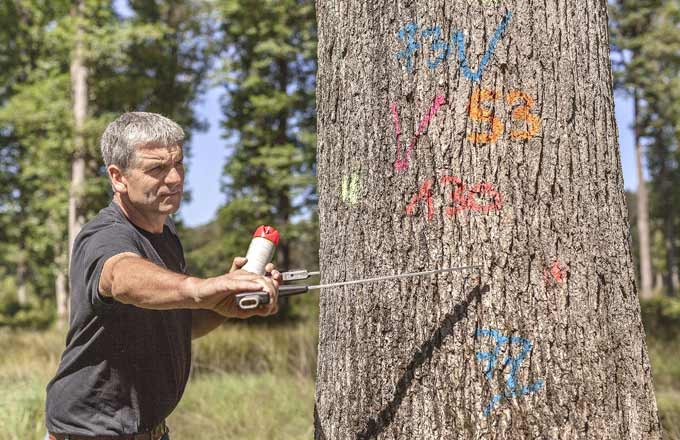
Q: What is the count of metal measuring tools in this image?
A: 1